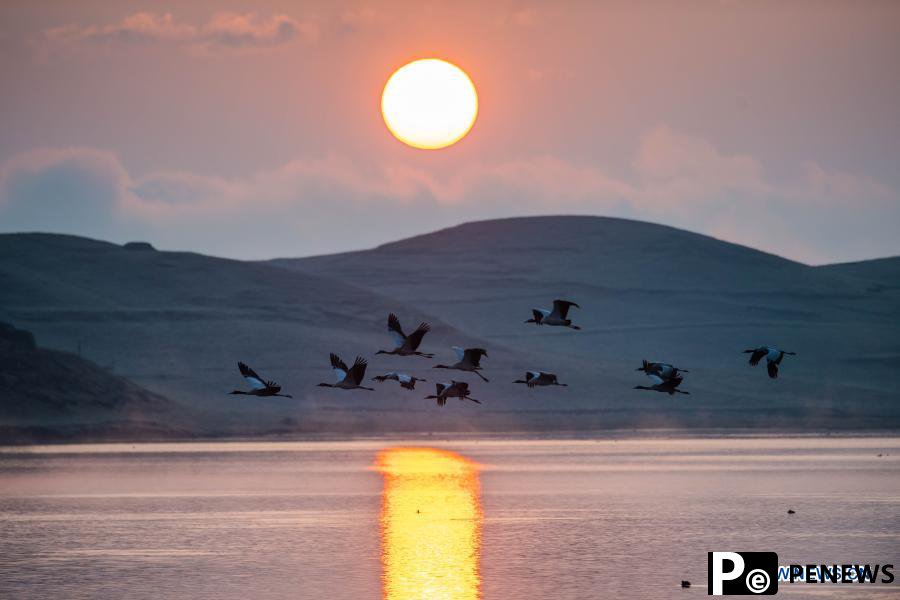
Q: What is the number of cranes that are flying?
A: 11